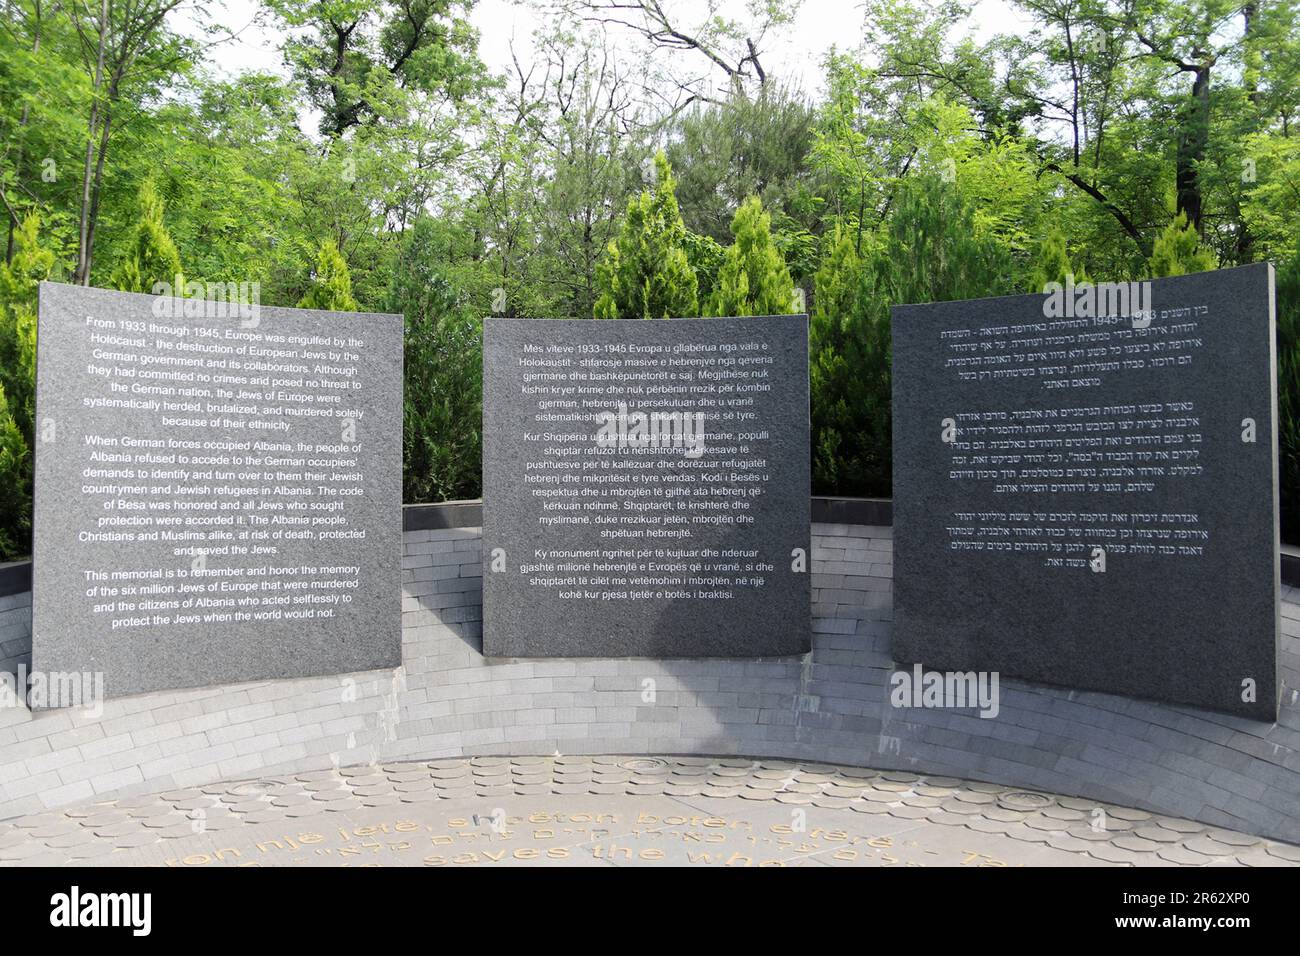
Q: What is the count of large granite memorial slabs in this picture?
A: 3